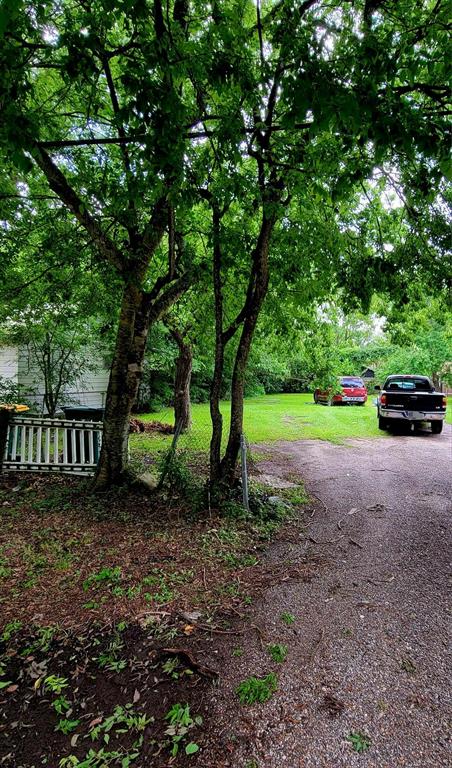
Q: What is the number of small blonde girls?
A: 0